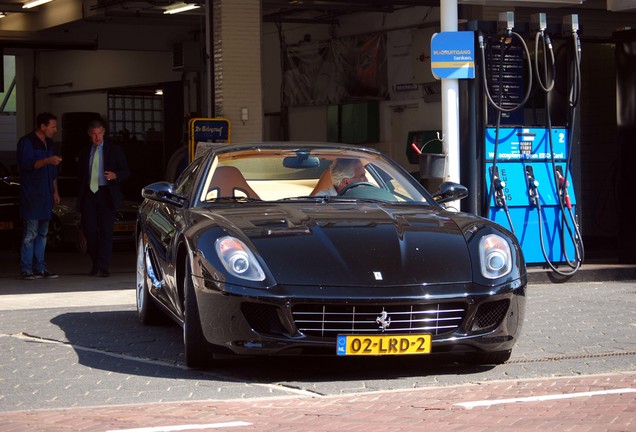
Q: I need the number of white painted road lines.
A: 2